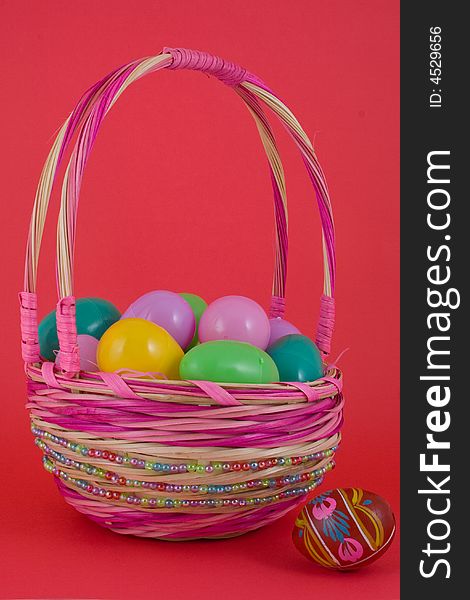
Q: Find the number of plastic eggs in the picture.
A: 9